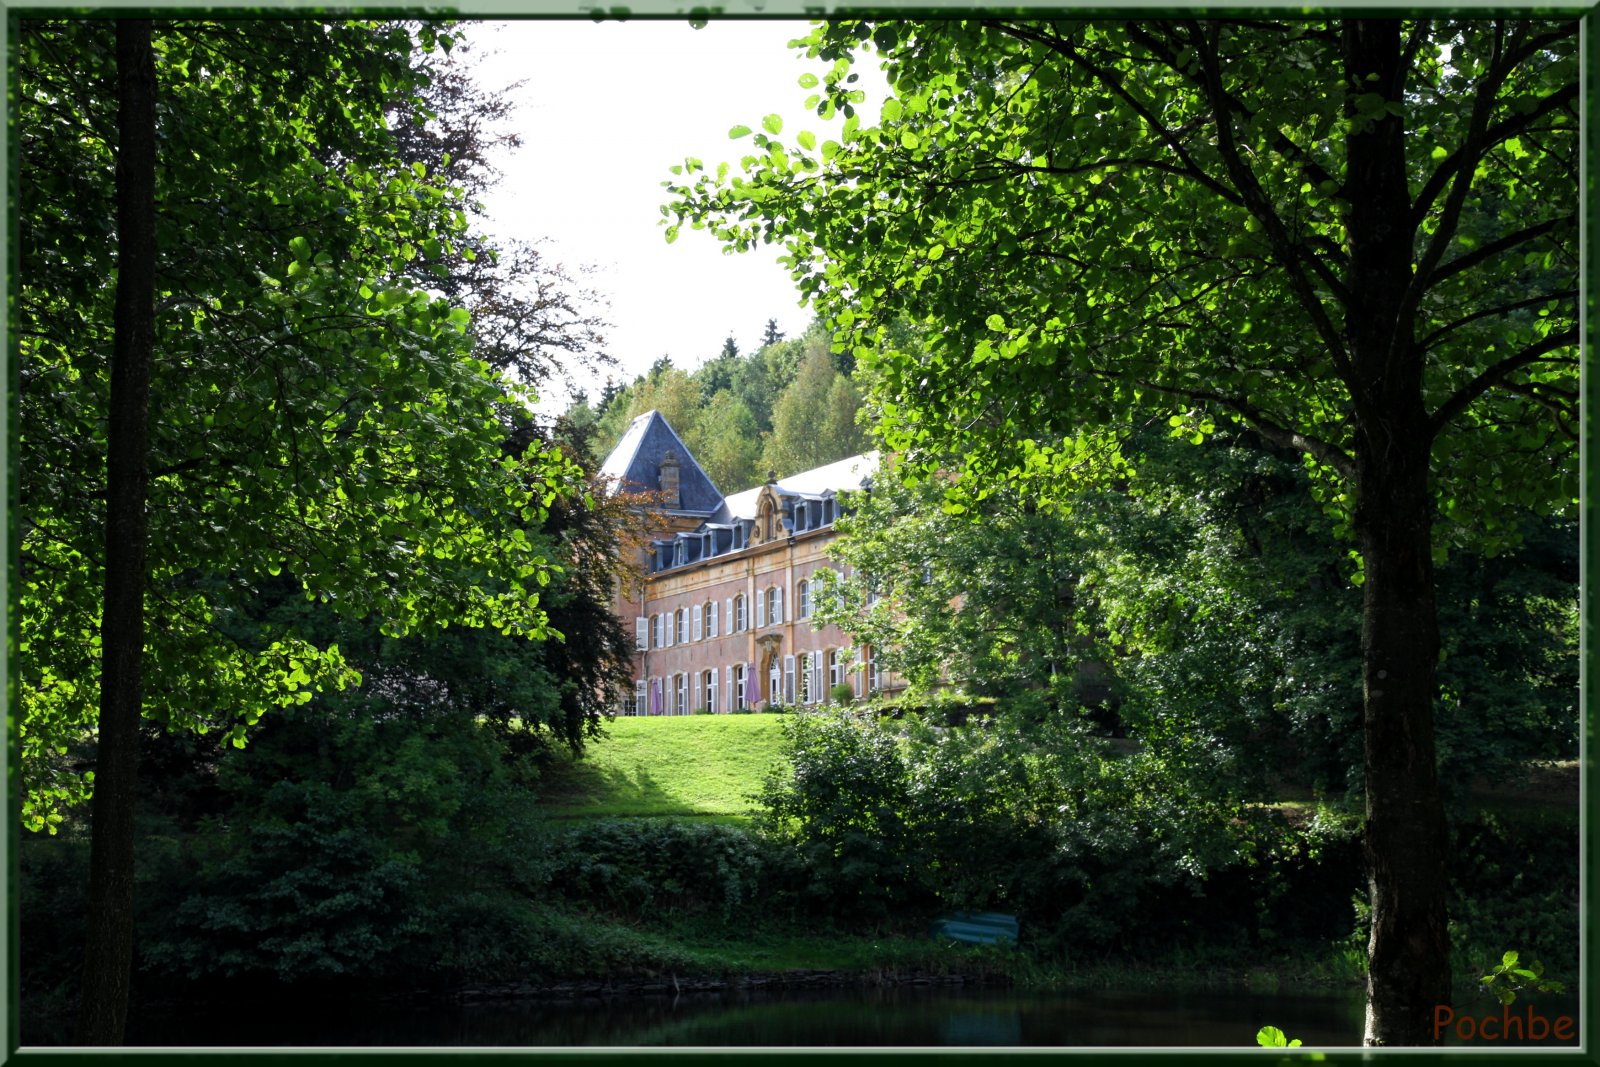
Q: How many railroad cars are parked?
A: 0